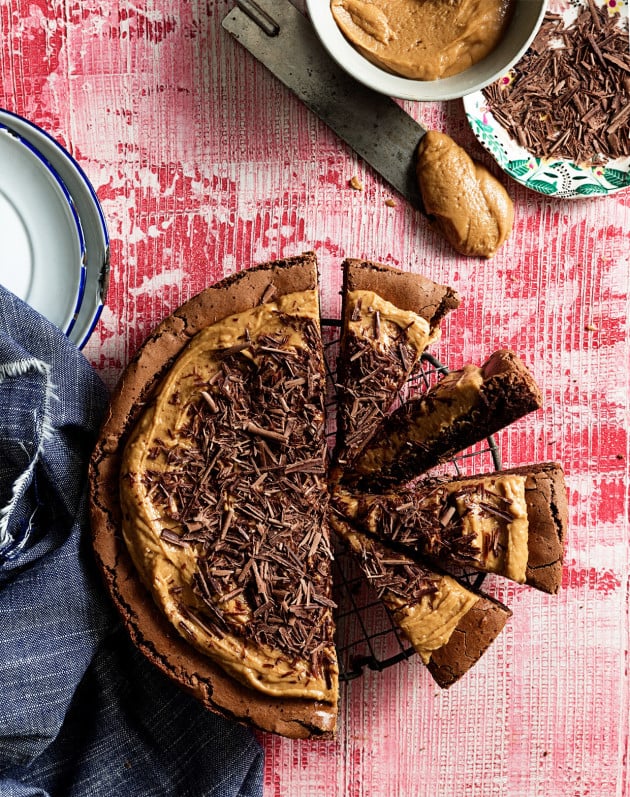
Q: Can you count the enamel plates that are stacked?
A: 2